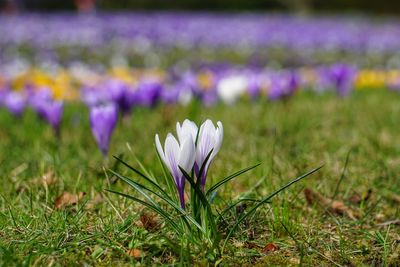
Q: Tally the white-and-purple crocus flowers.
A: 3